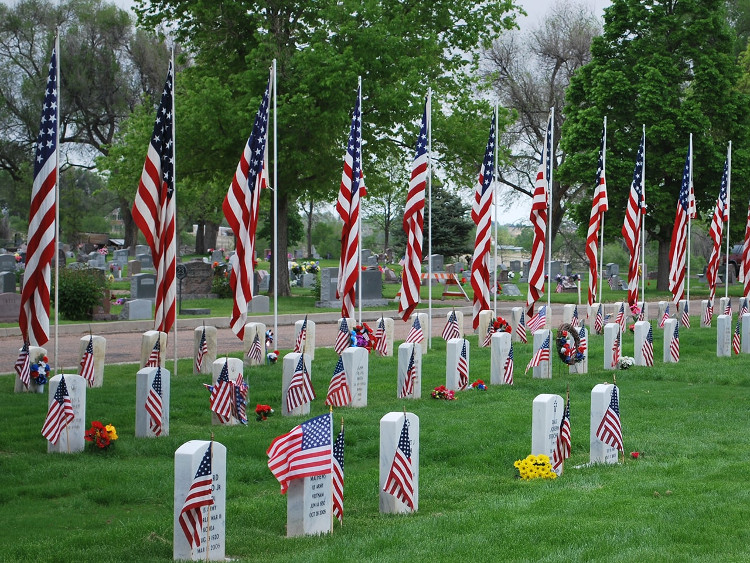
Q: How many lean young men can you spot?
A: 0